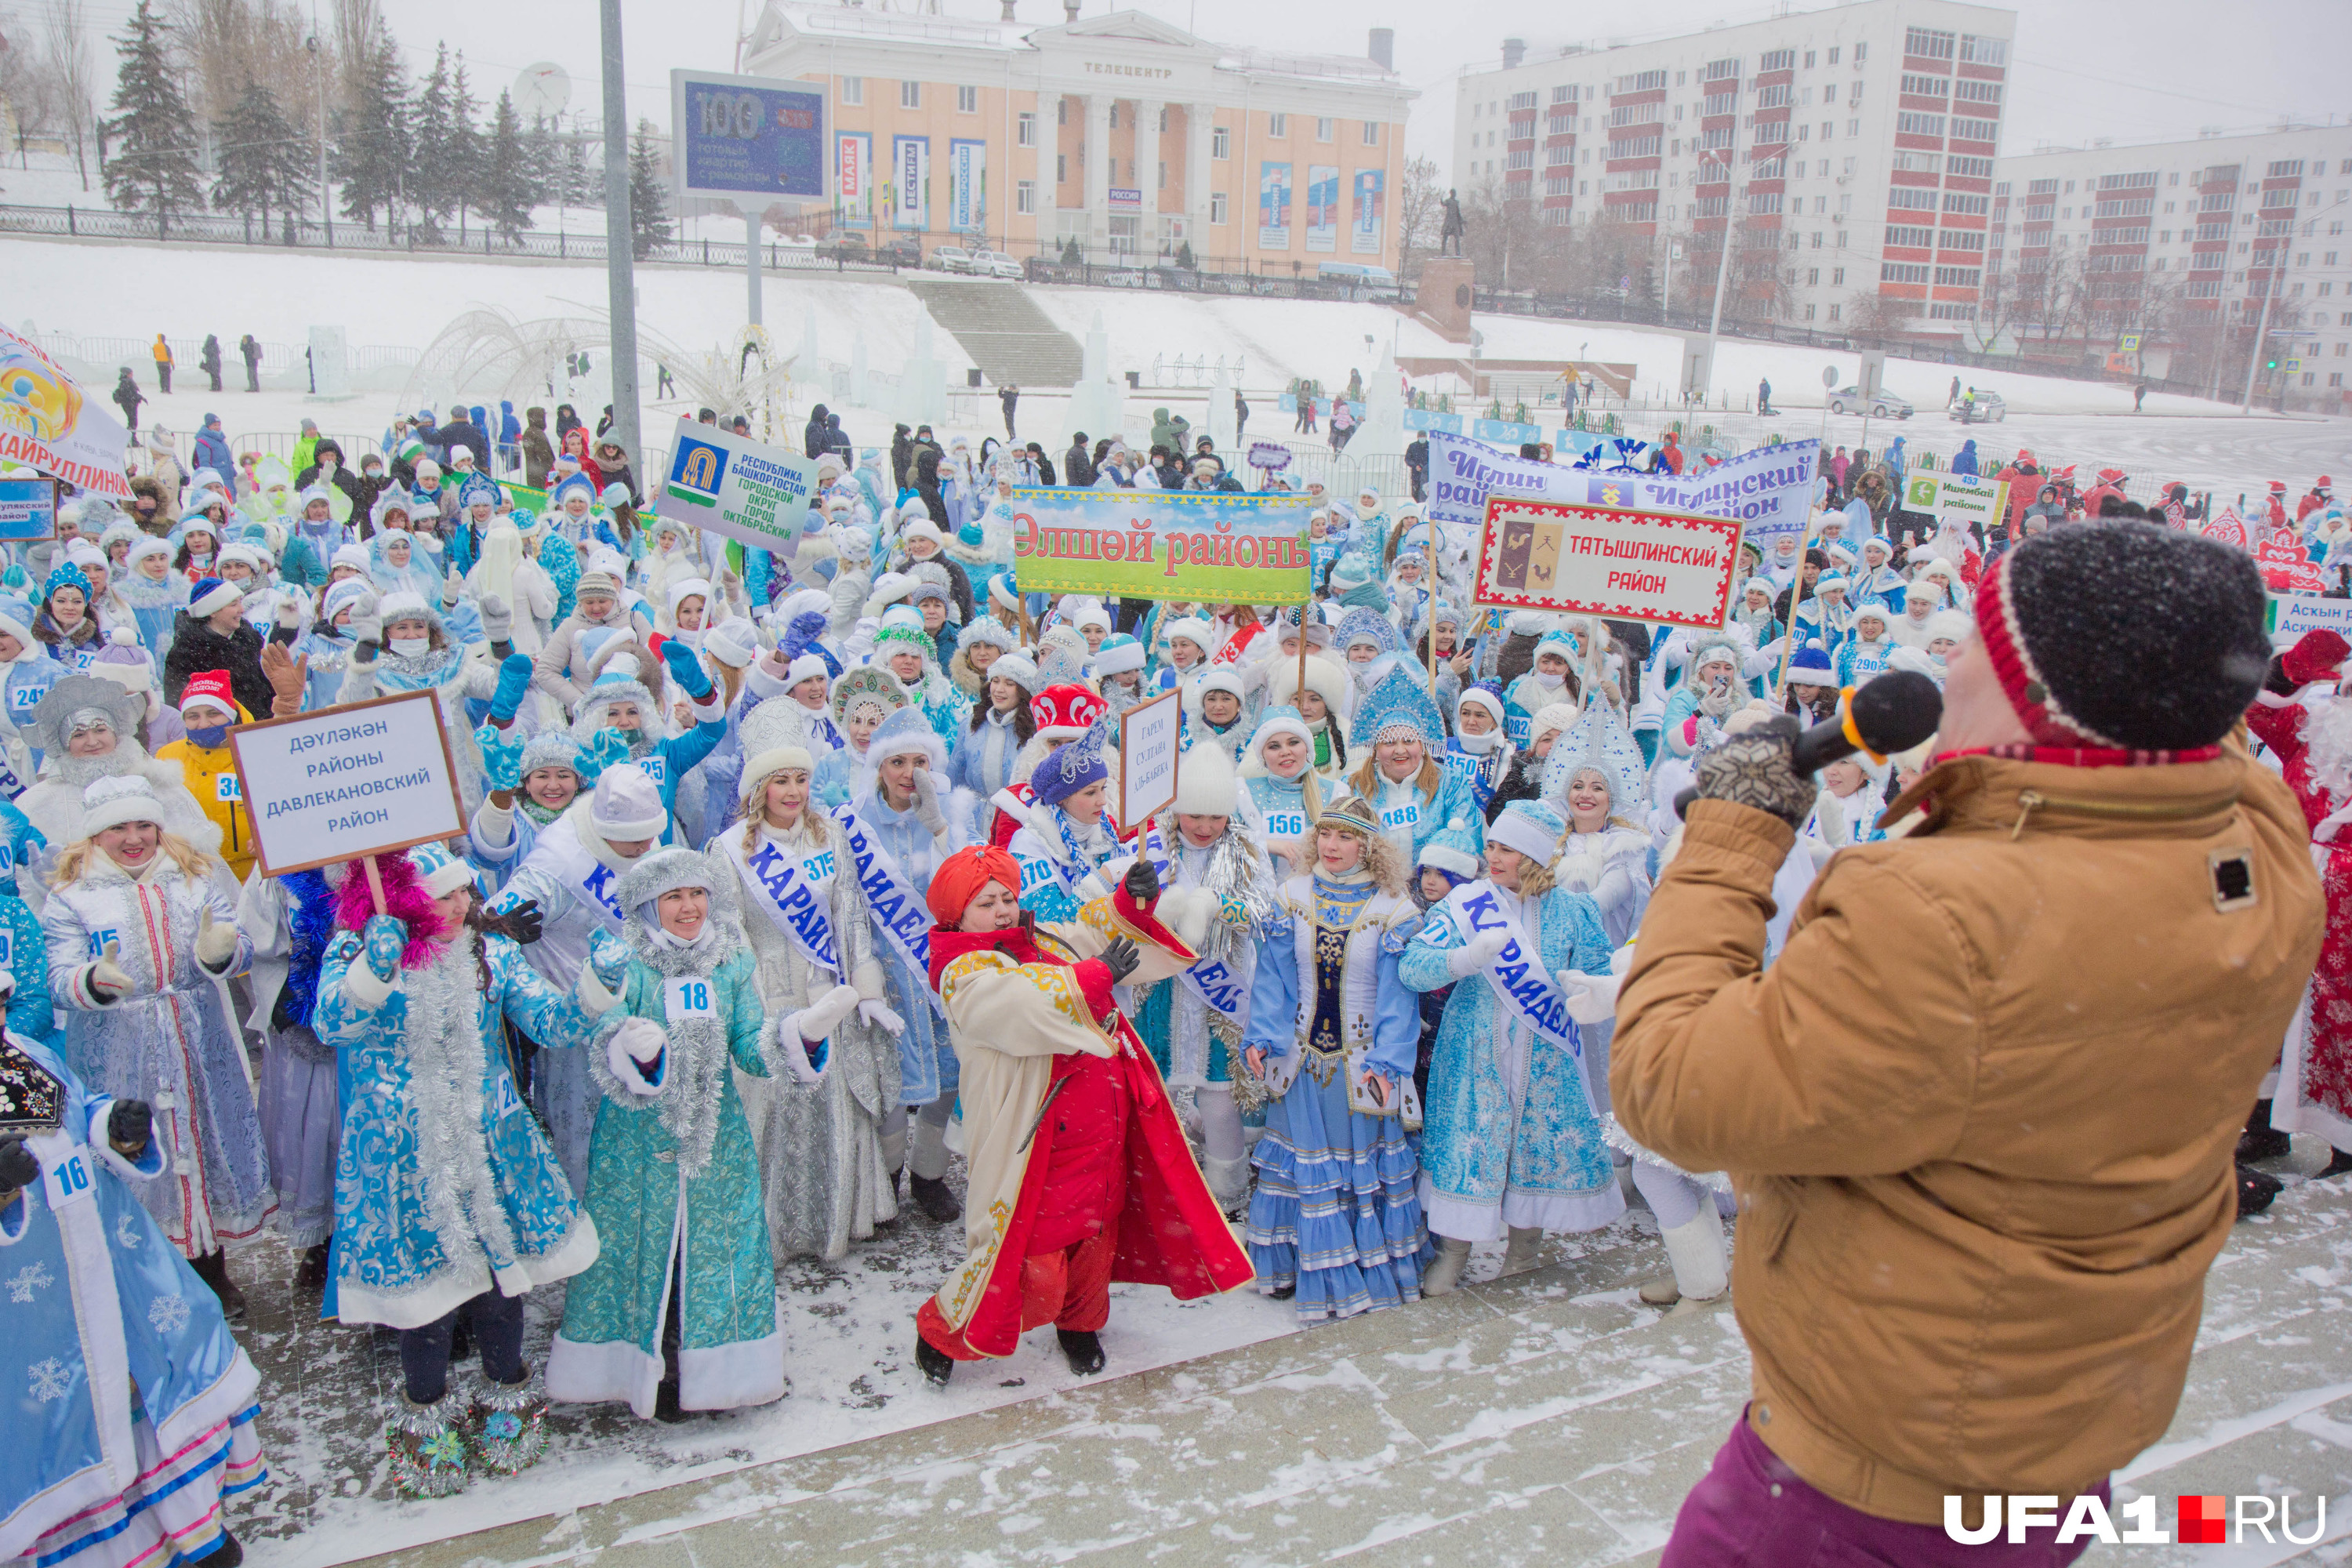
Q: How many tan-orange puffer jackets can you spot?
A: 1